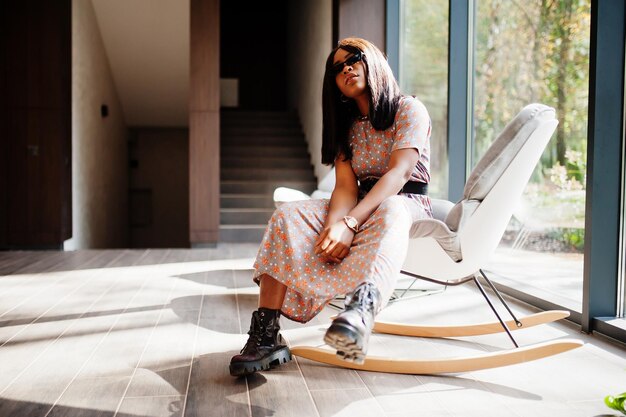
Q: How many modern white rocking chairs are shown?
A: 1